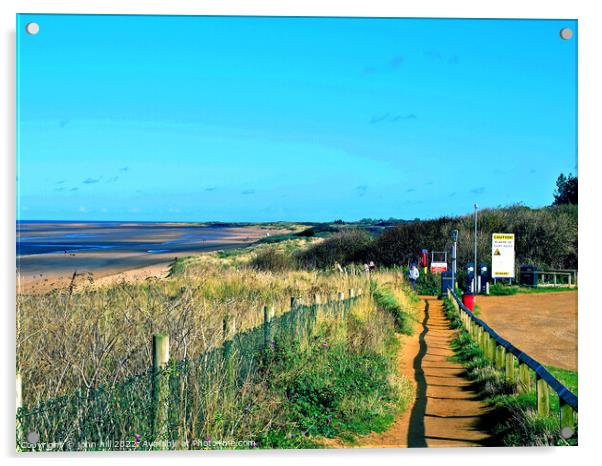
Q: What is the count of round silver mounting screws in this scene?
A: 4